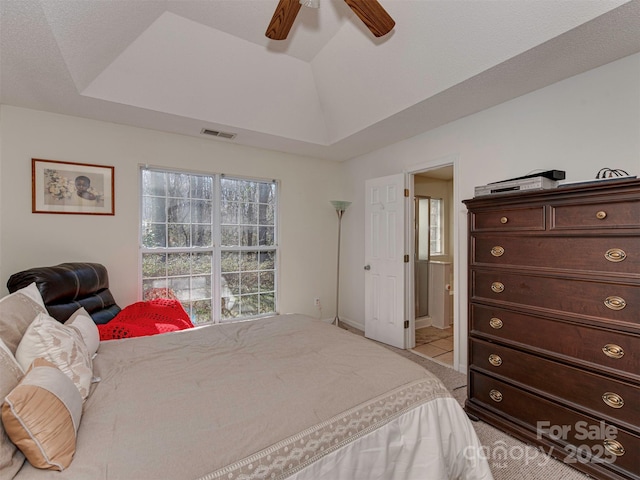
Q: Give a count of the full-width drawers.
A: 5